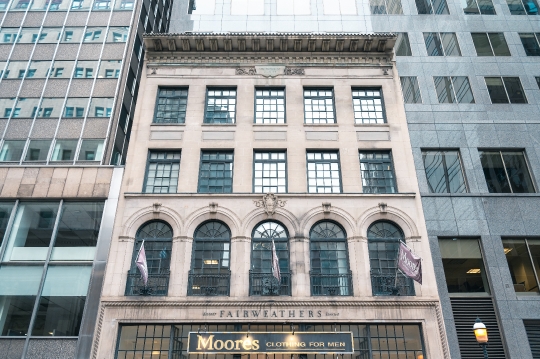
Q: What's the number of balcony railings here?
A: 5